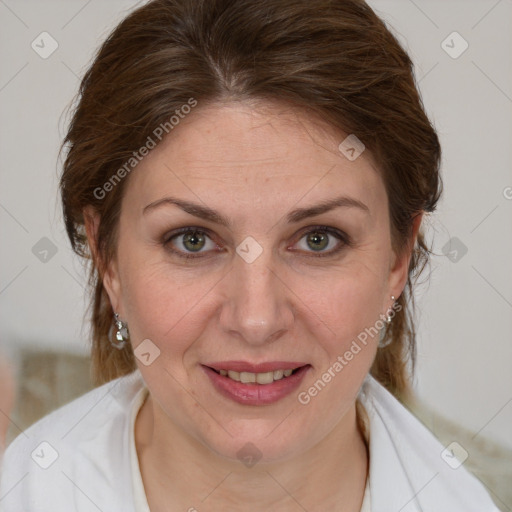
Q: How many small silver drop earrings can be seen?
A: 2